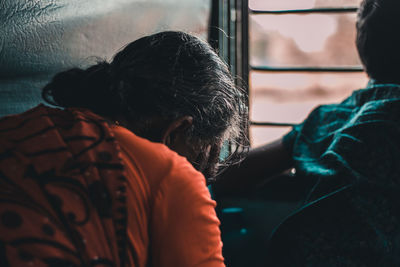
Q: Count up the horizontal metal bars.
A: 3